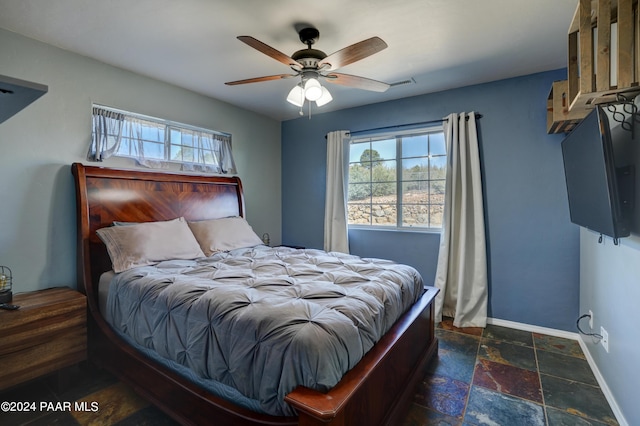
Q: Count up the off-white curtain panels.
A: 2